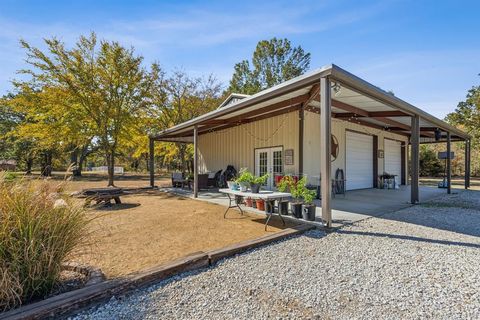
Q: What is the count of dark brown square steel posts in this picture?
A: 6